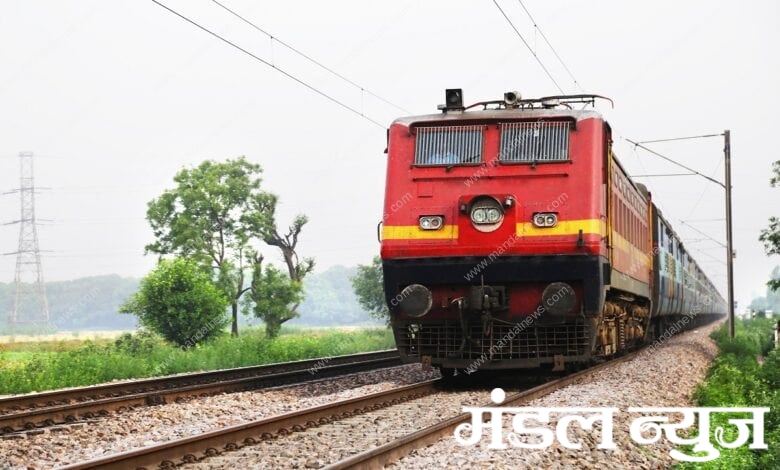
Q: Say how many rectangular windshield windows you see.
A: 2